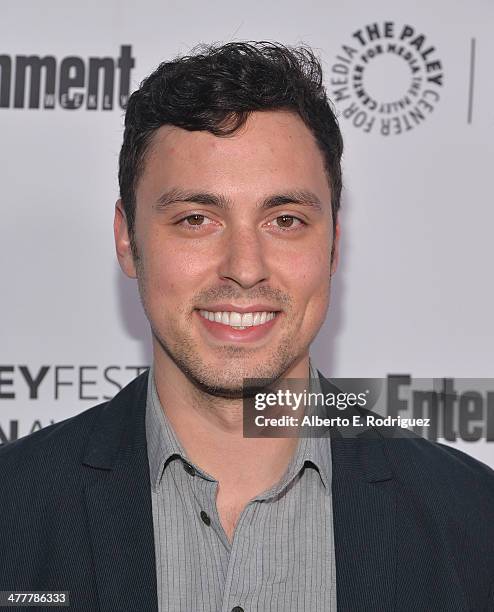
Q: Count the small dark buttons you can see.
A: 3